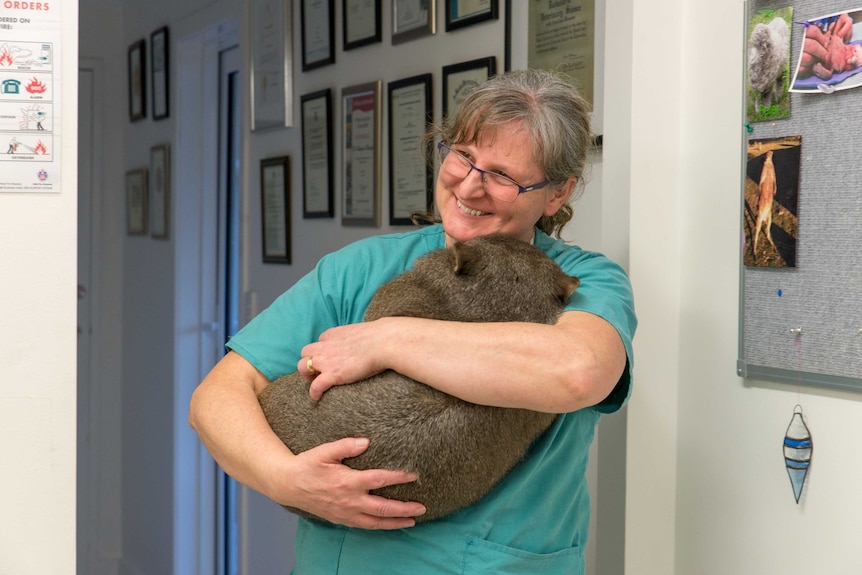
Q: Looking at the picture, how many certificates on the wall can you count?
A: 15